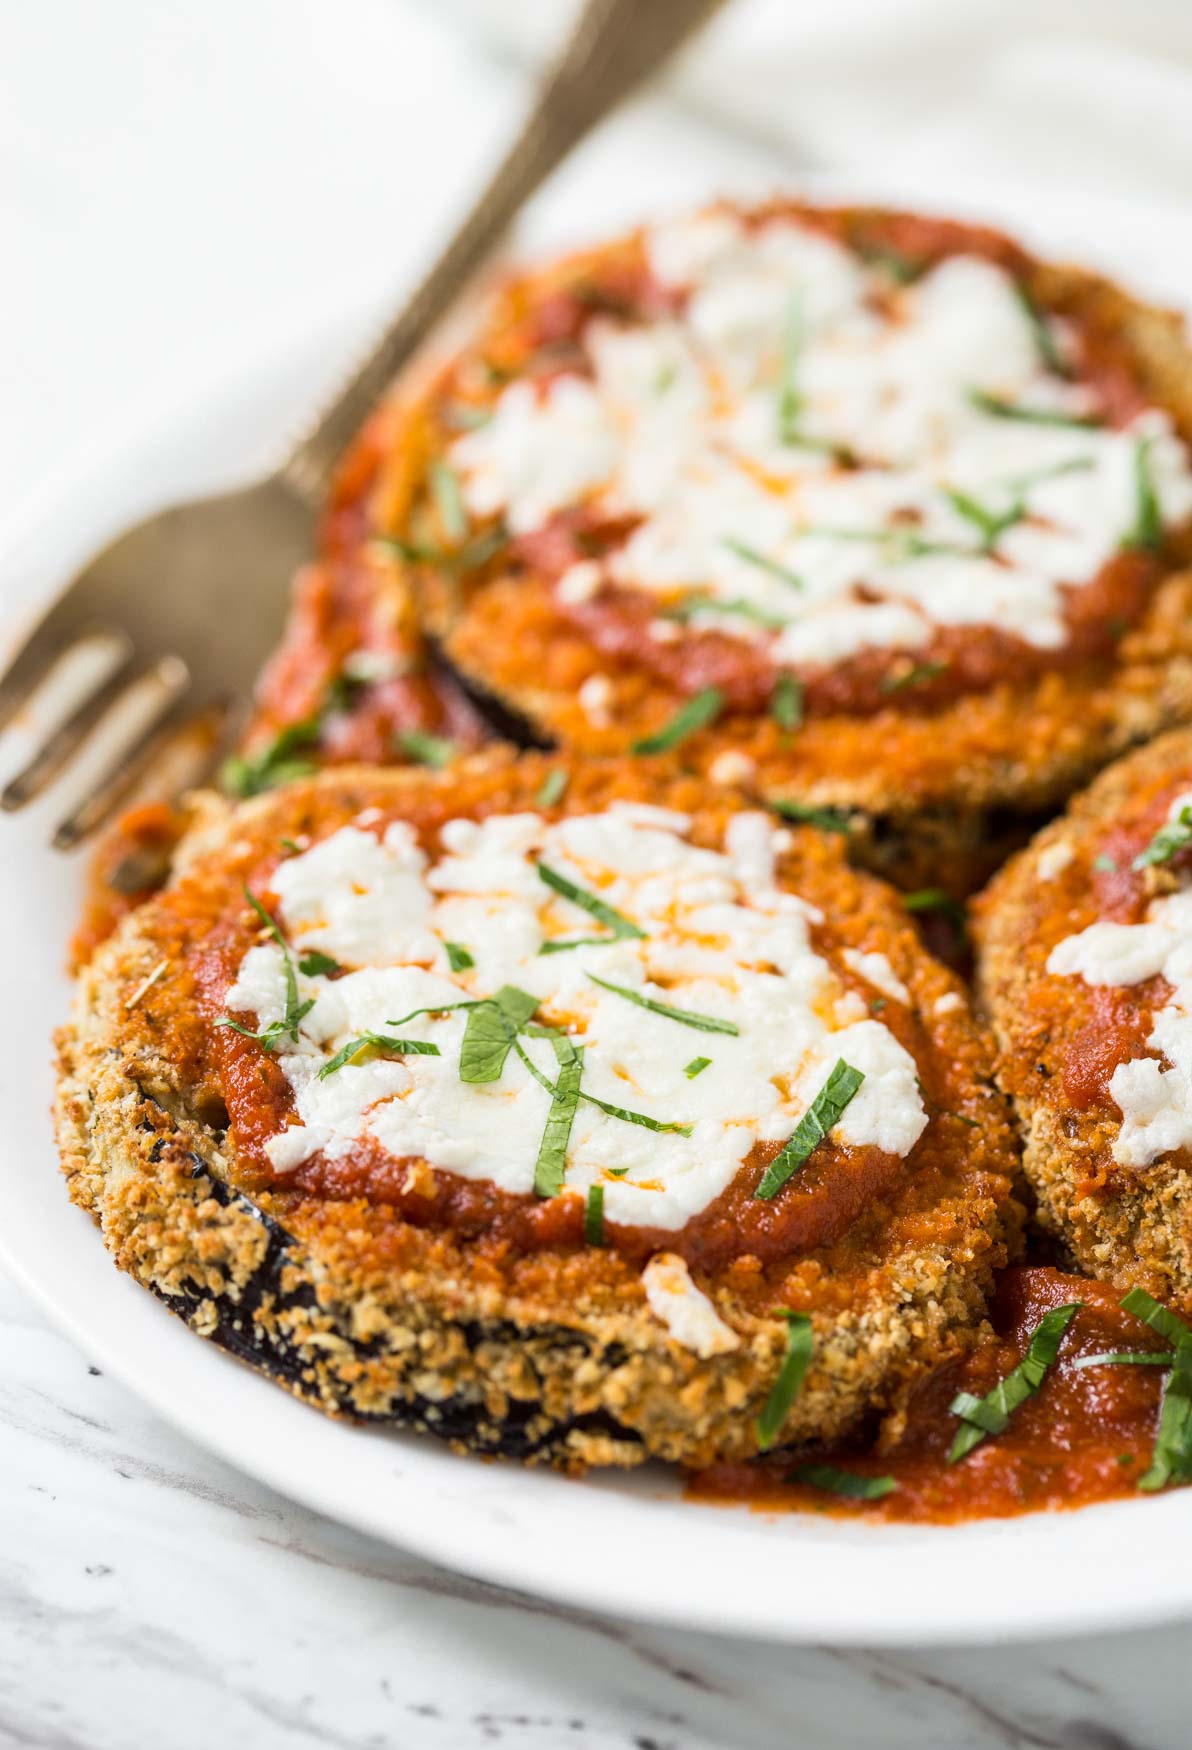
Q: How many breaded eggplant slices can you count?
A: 3